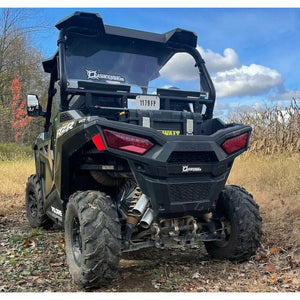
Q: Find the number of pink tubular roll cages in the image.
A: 0